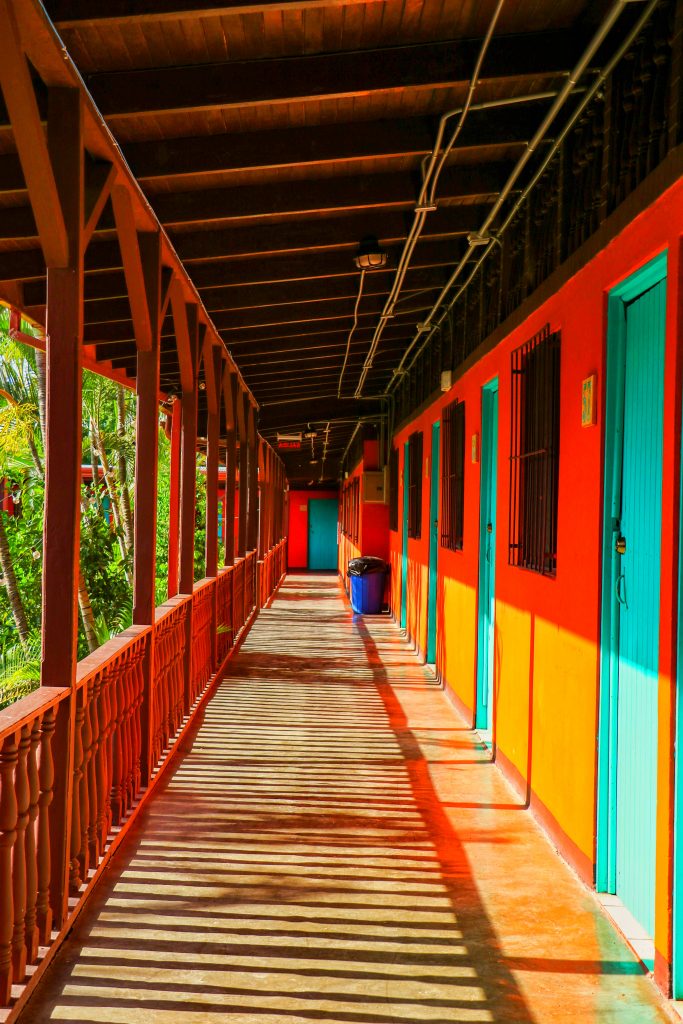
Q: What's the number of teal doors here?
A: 5